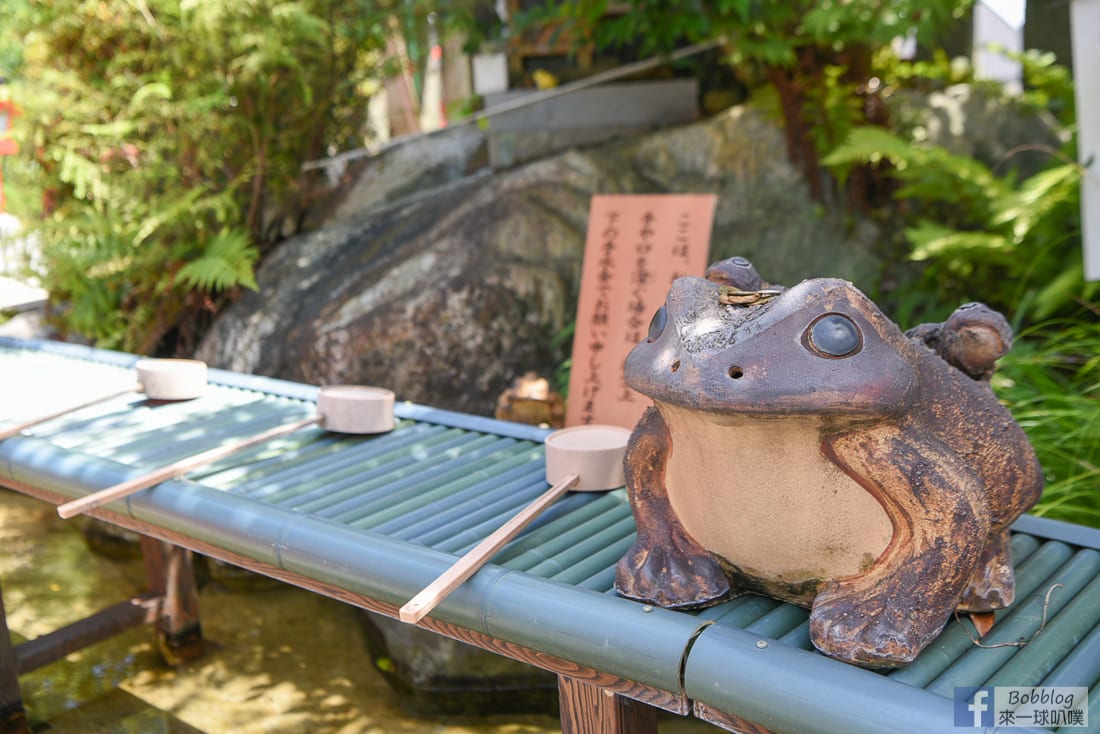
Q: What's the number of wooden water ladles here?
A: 3